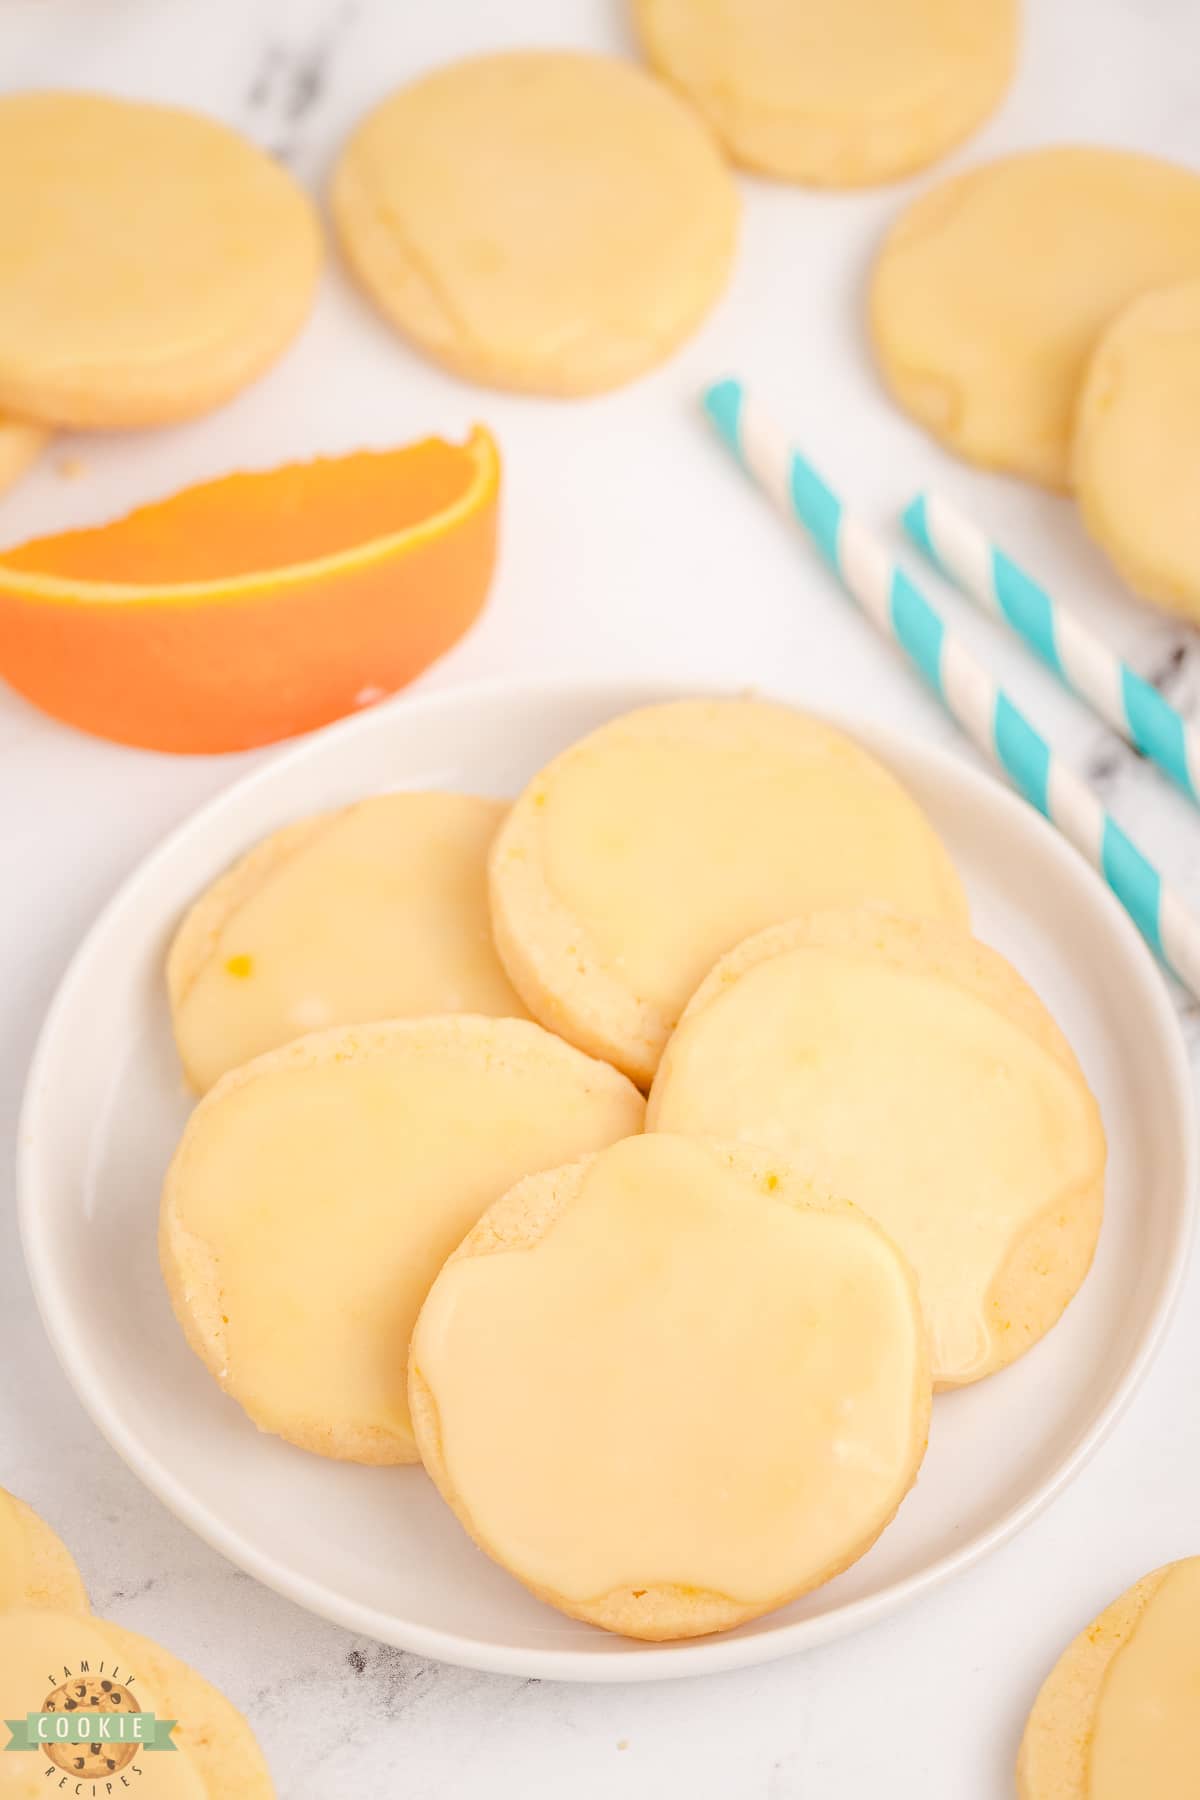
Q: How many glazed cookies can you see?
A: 14